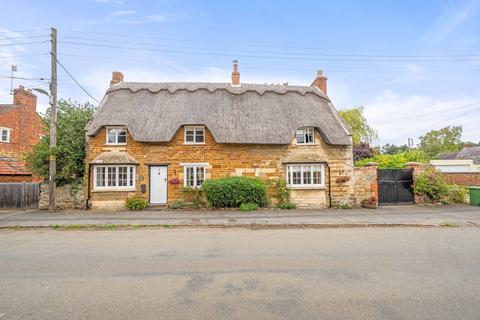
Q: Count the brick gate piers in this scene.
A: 2